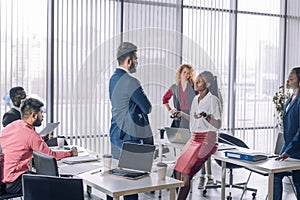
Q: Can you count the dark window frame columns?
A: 5